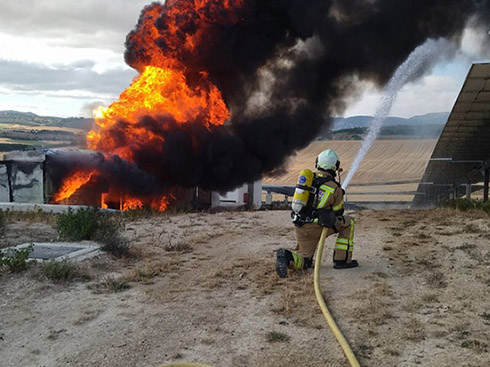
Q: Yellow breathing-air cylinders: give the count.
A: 1